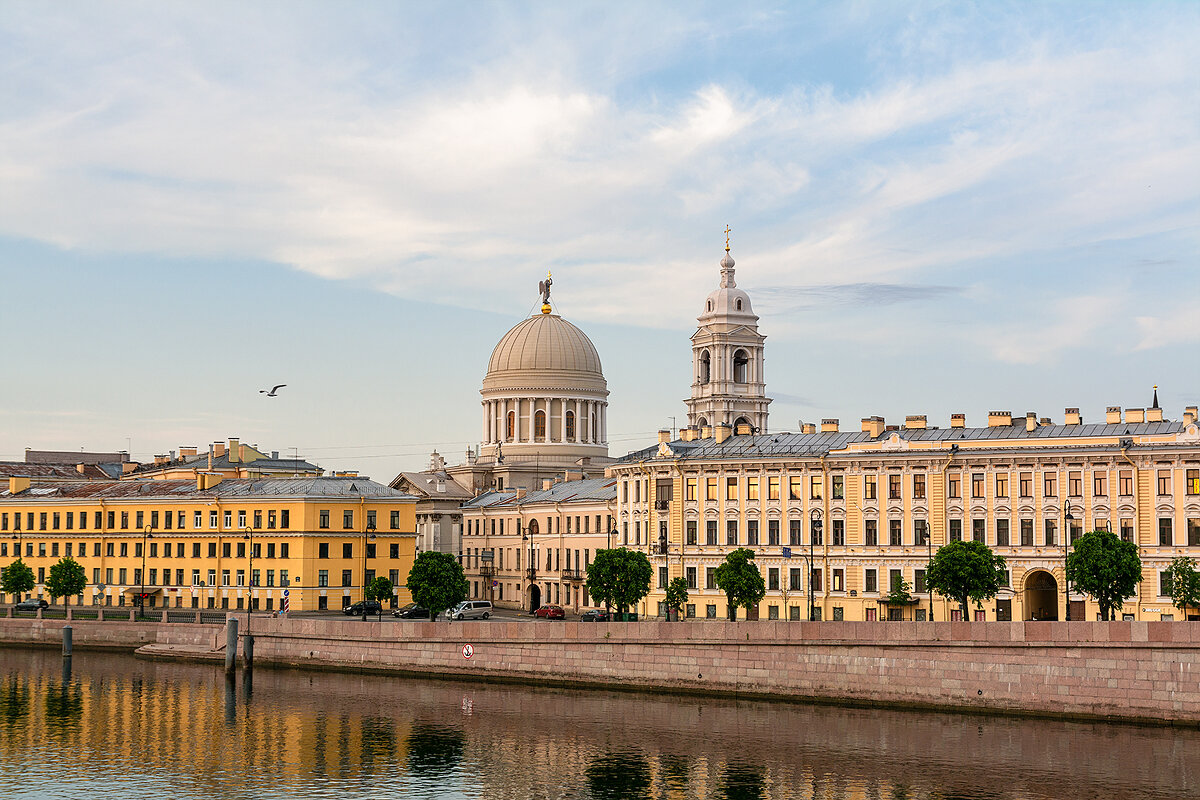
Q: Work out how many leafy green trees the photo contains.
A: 11